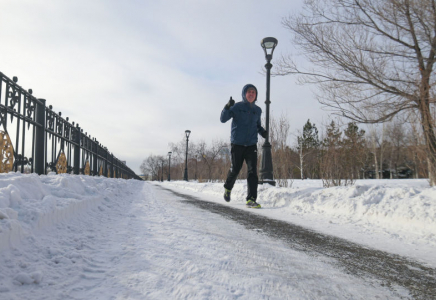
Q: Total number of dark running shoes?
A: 2